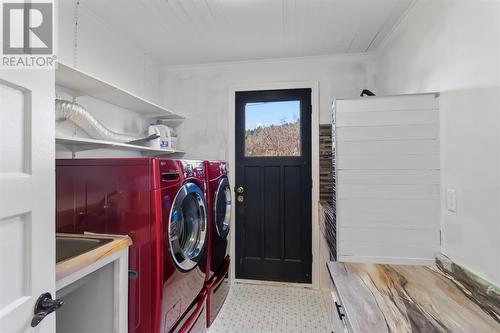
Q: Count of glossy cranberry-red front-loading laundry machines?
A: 2